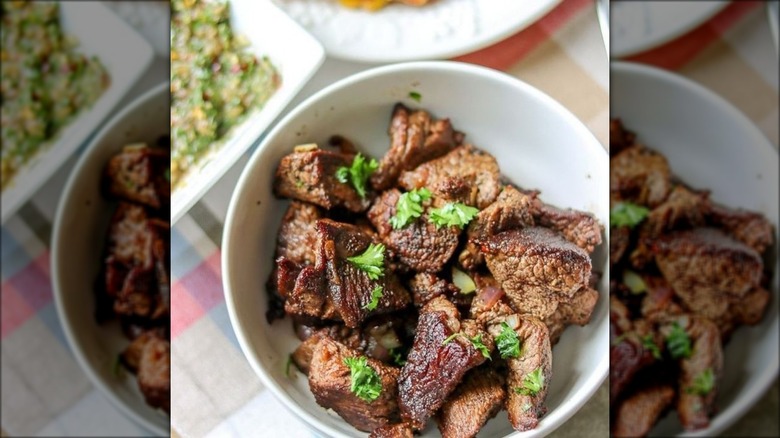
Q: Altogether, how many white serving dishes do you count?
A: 3